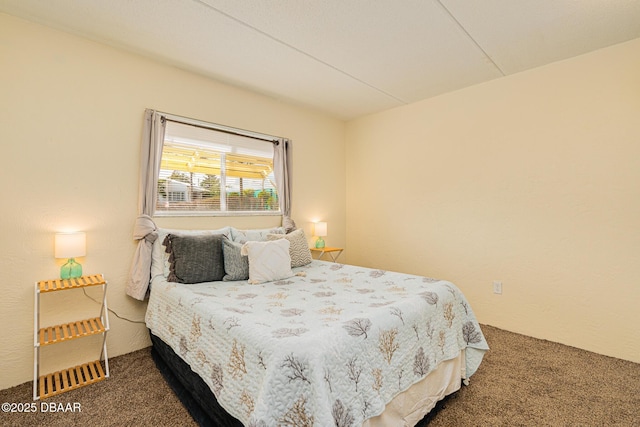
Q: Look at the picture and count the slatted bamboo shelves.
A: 3